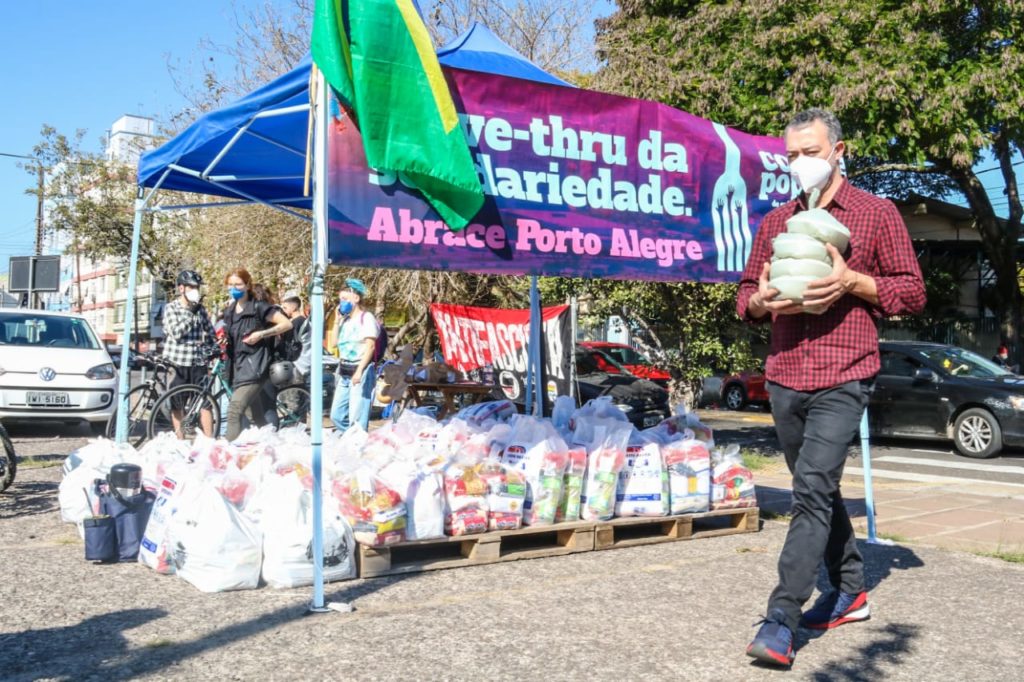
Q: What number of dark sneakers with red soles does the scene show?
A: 2